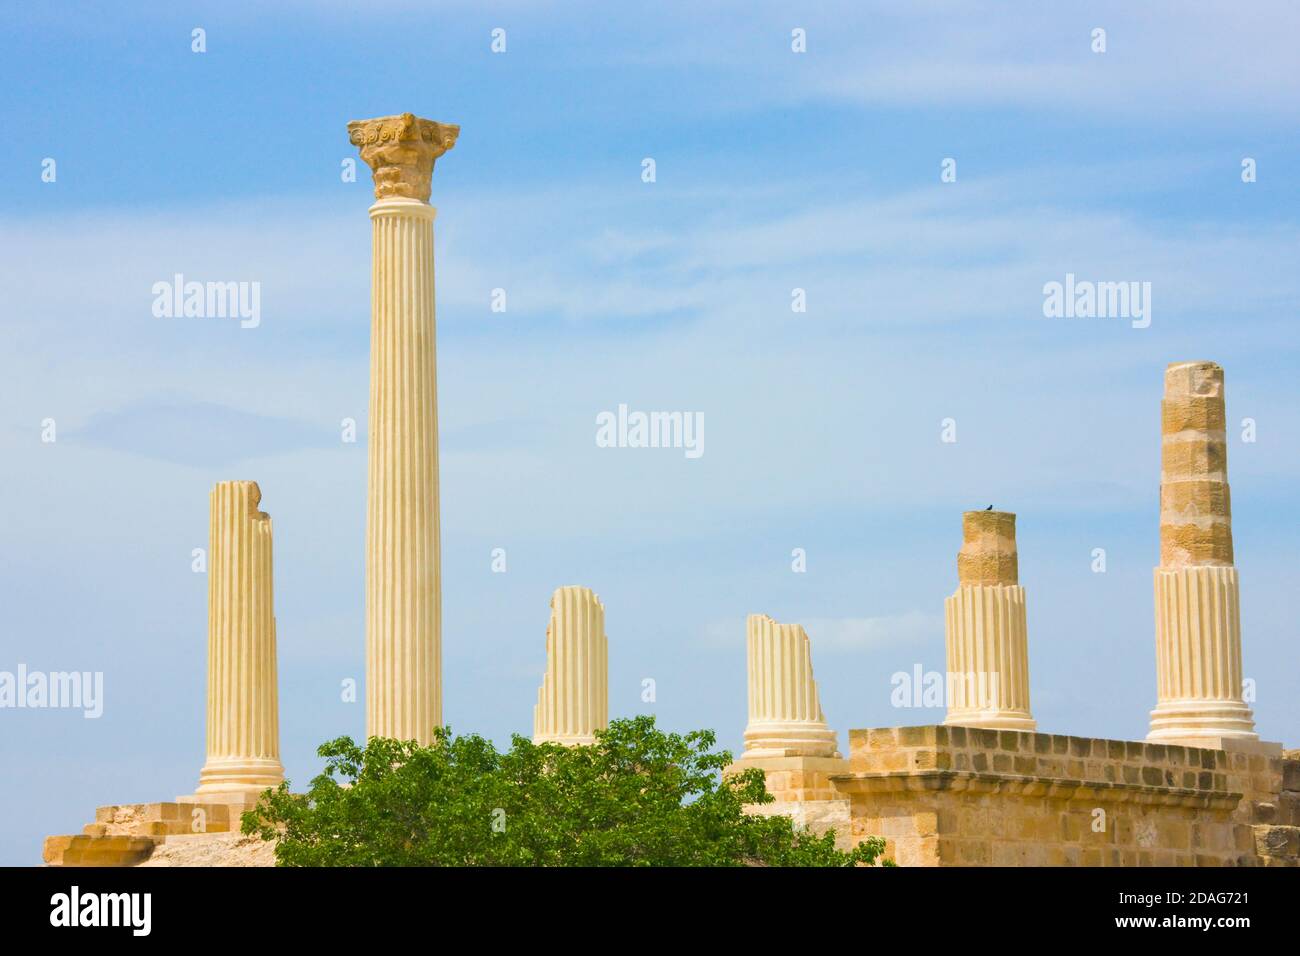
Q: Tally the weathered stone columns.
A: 6